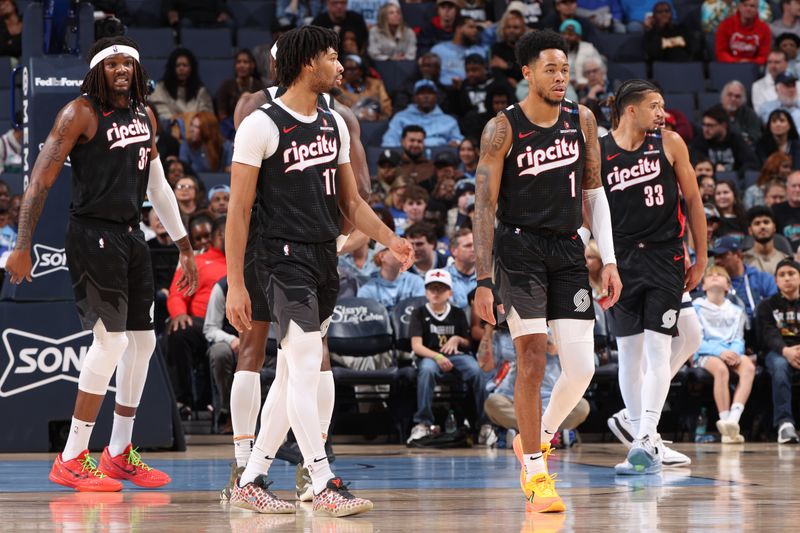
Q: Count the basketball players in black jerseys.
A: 5